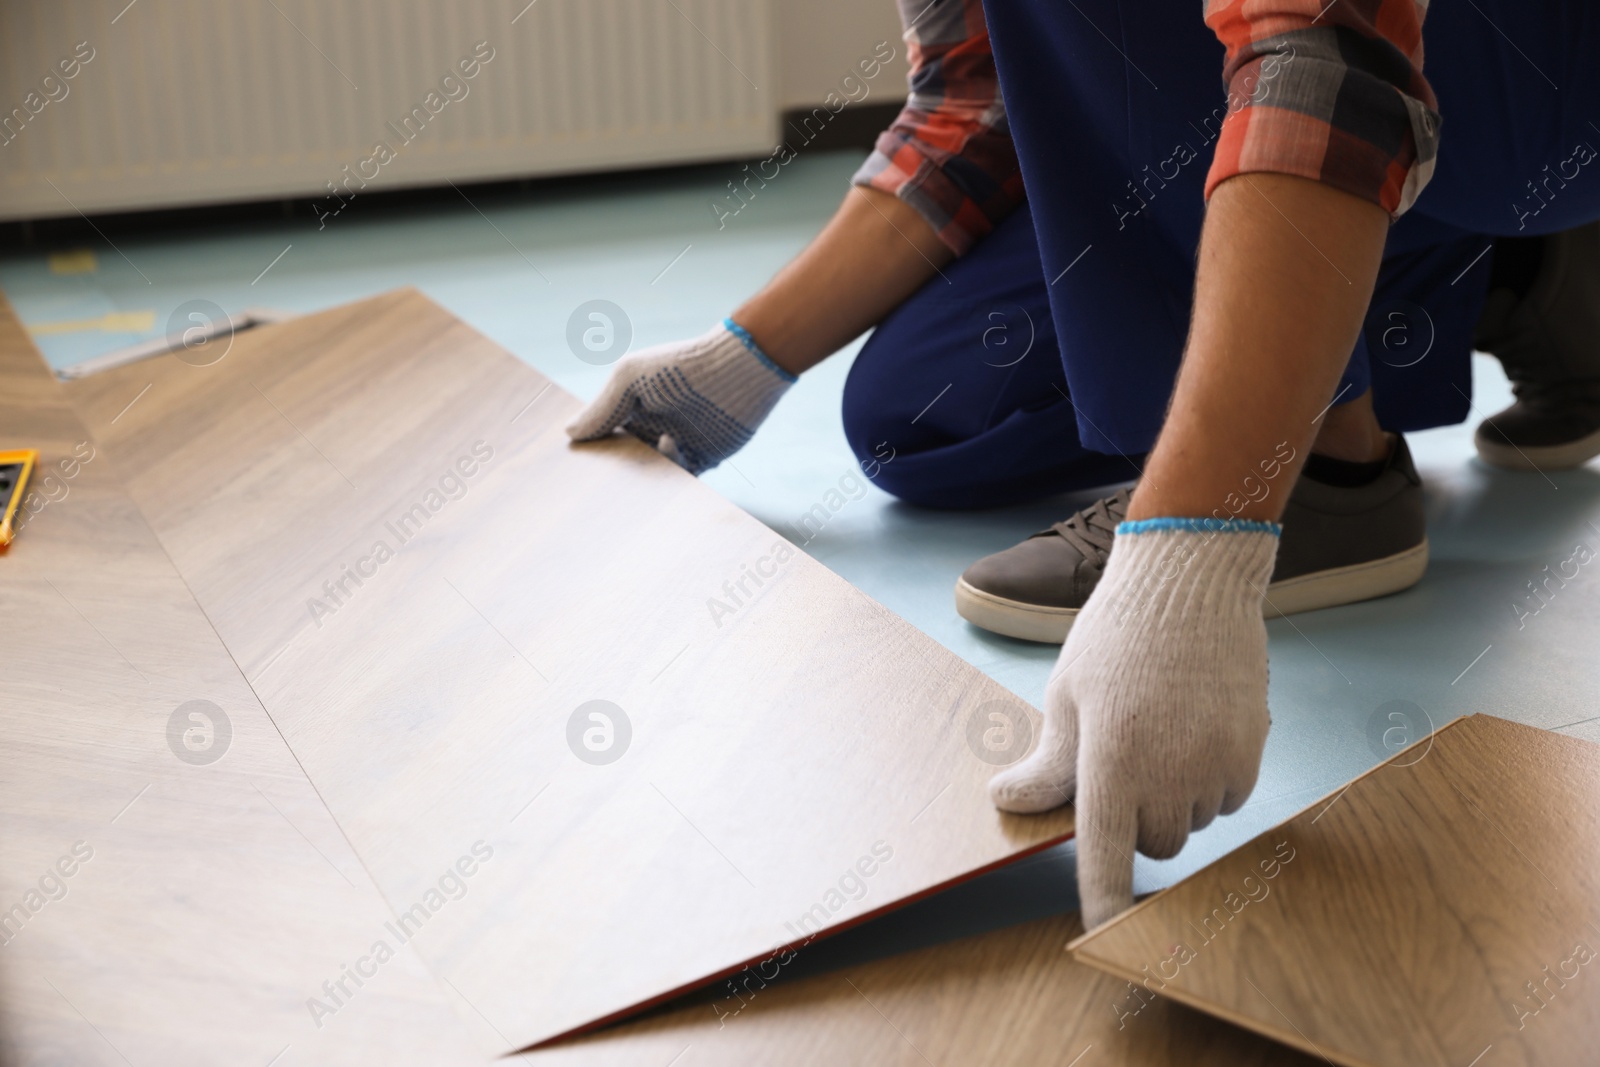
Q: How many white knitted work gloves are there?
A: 2